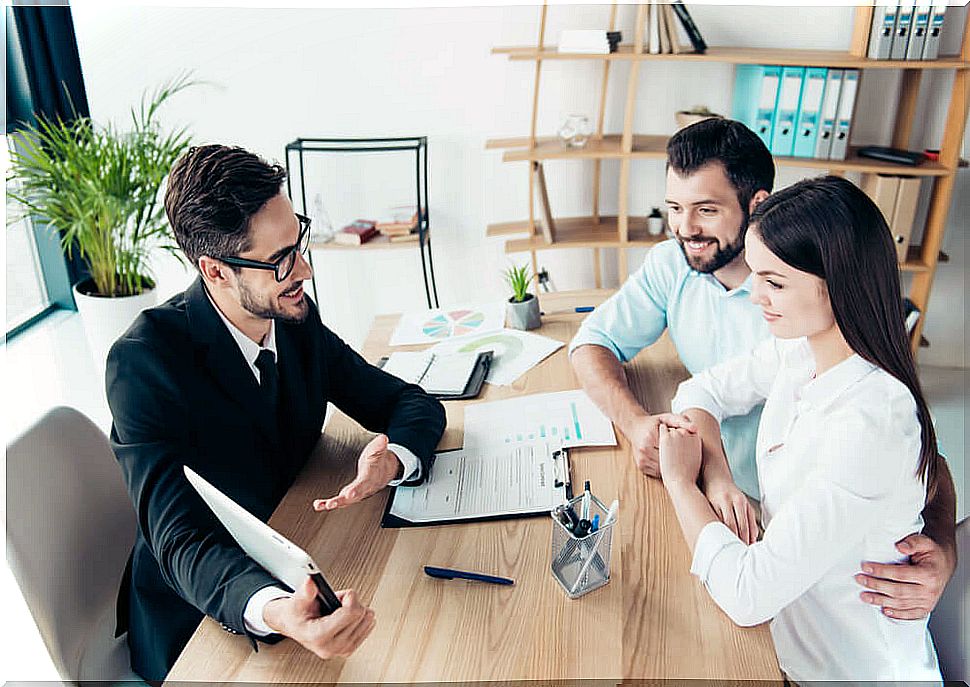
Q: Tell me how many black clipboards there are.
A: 1